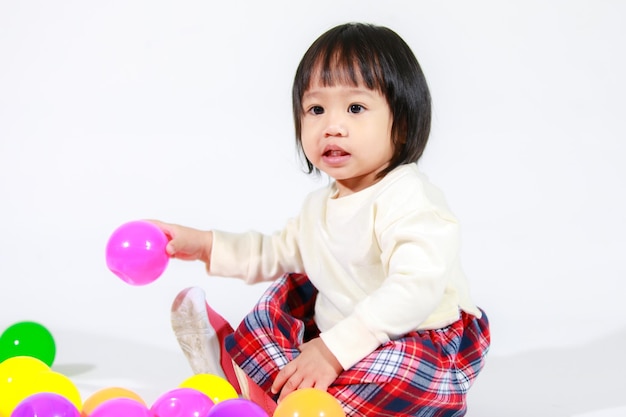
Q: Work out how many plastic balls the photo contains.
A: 11